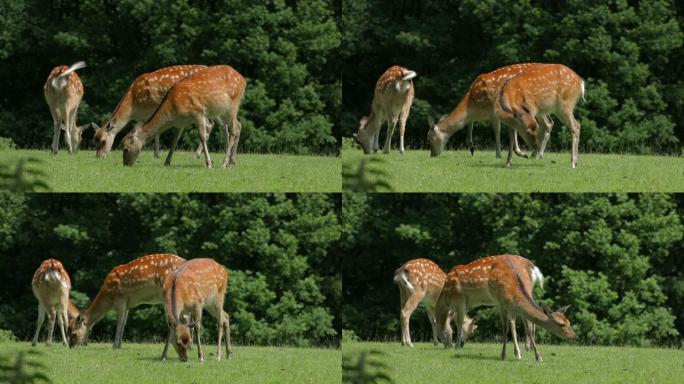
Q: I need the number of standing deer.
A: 12